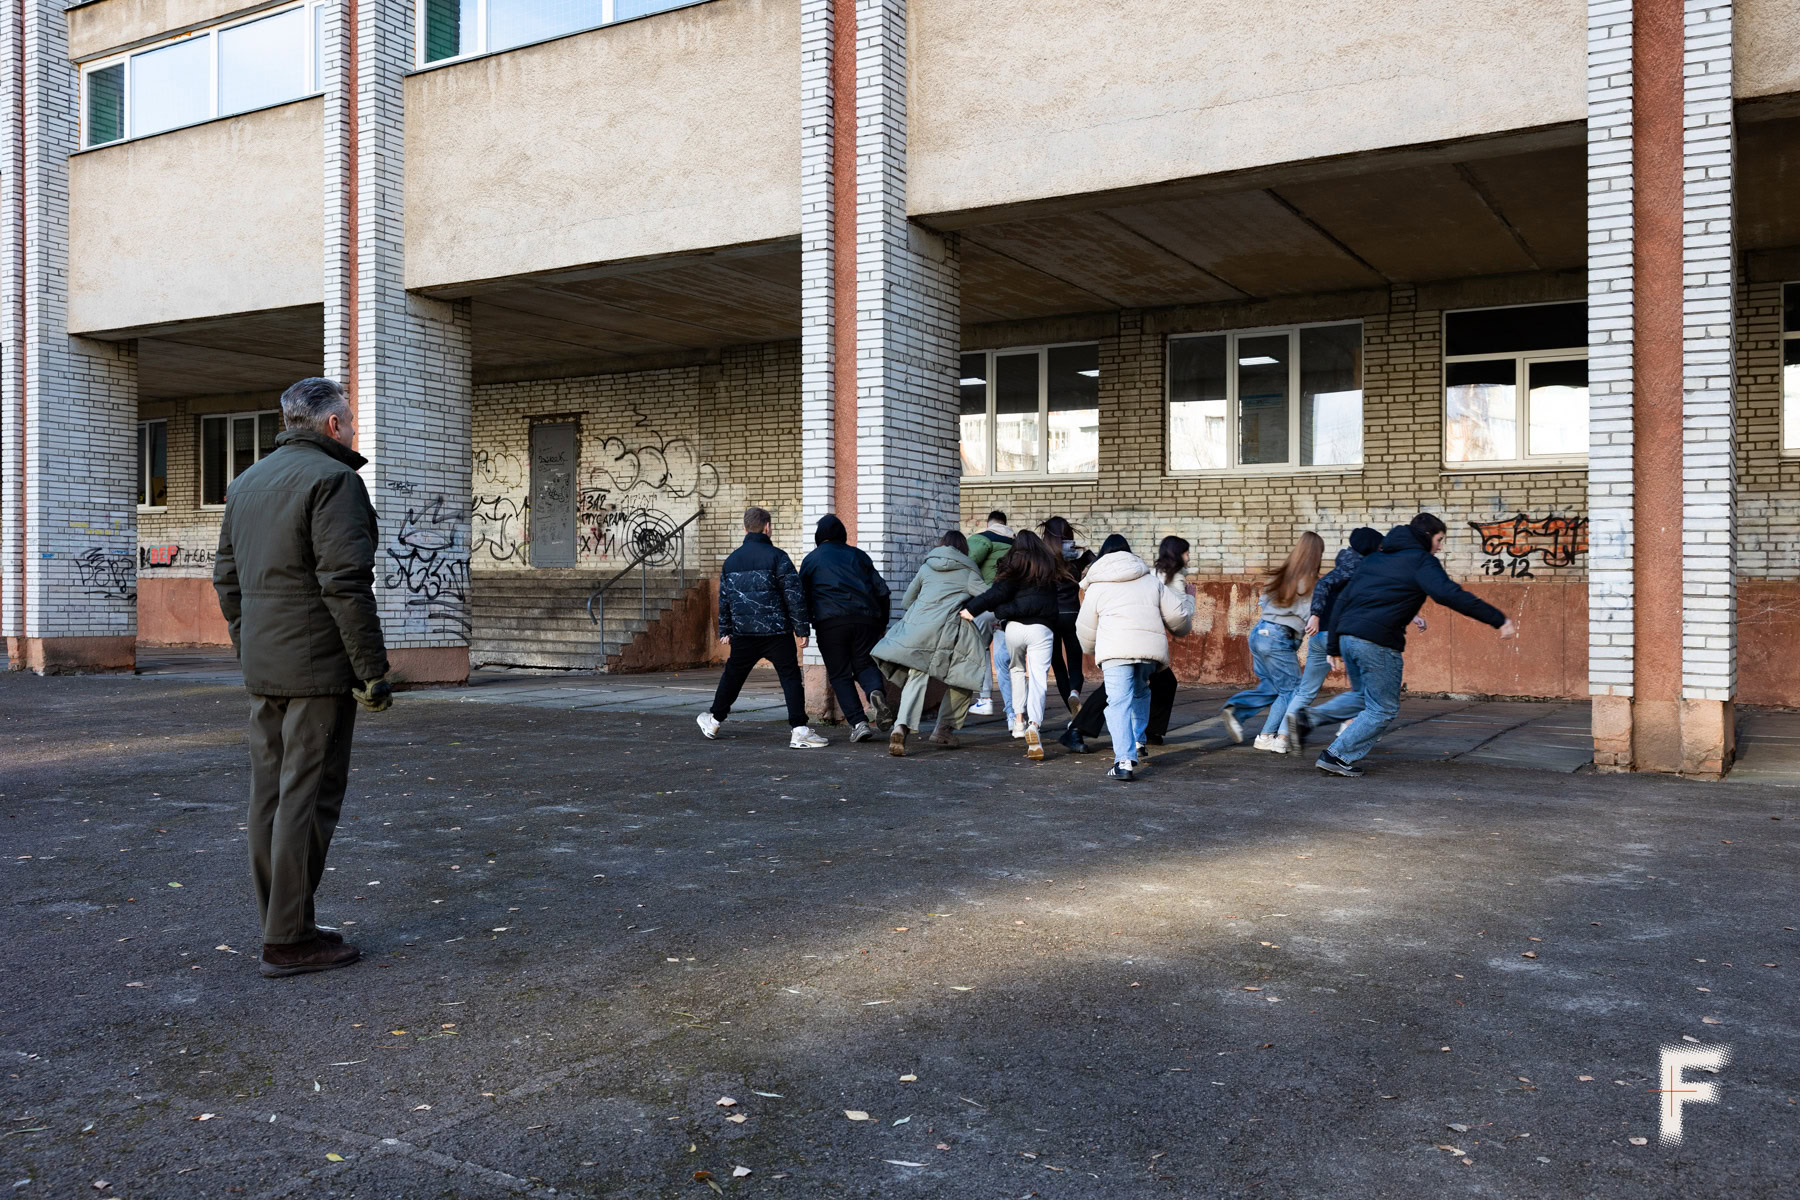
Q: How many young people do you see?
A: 11